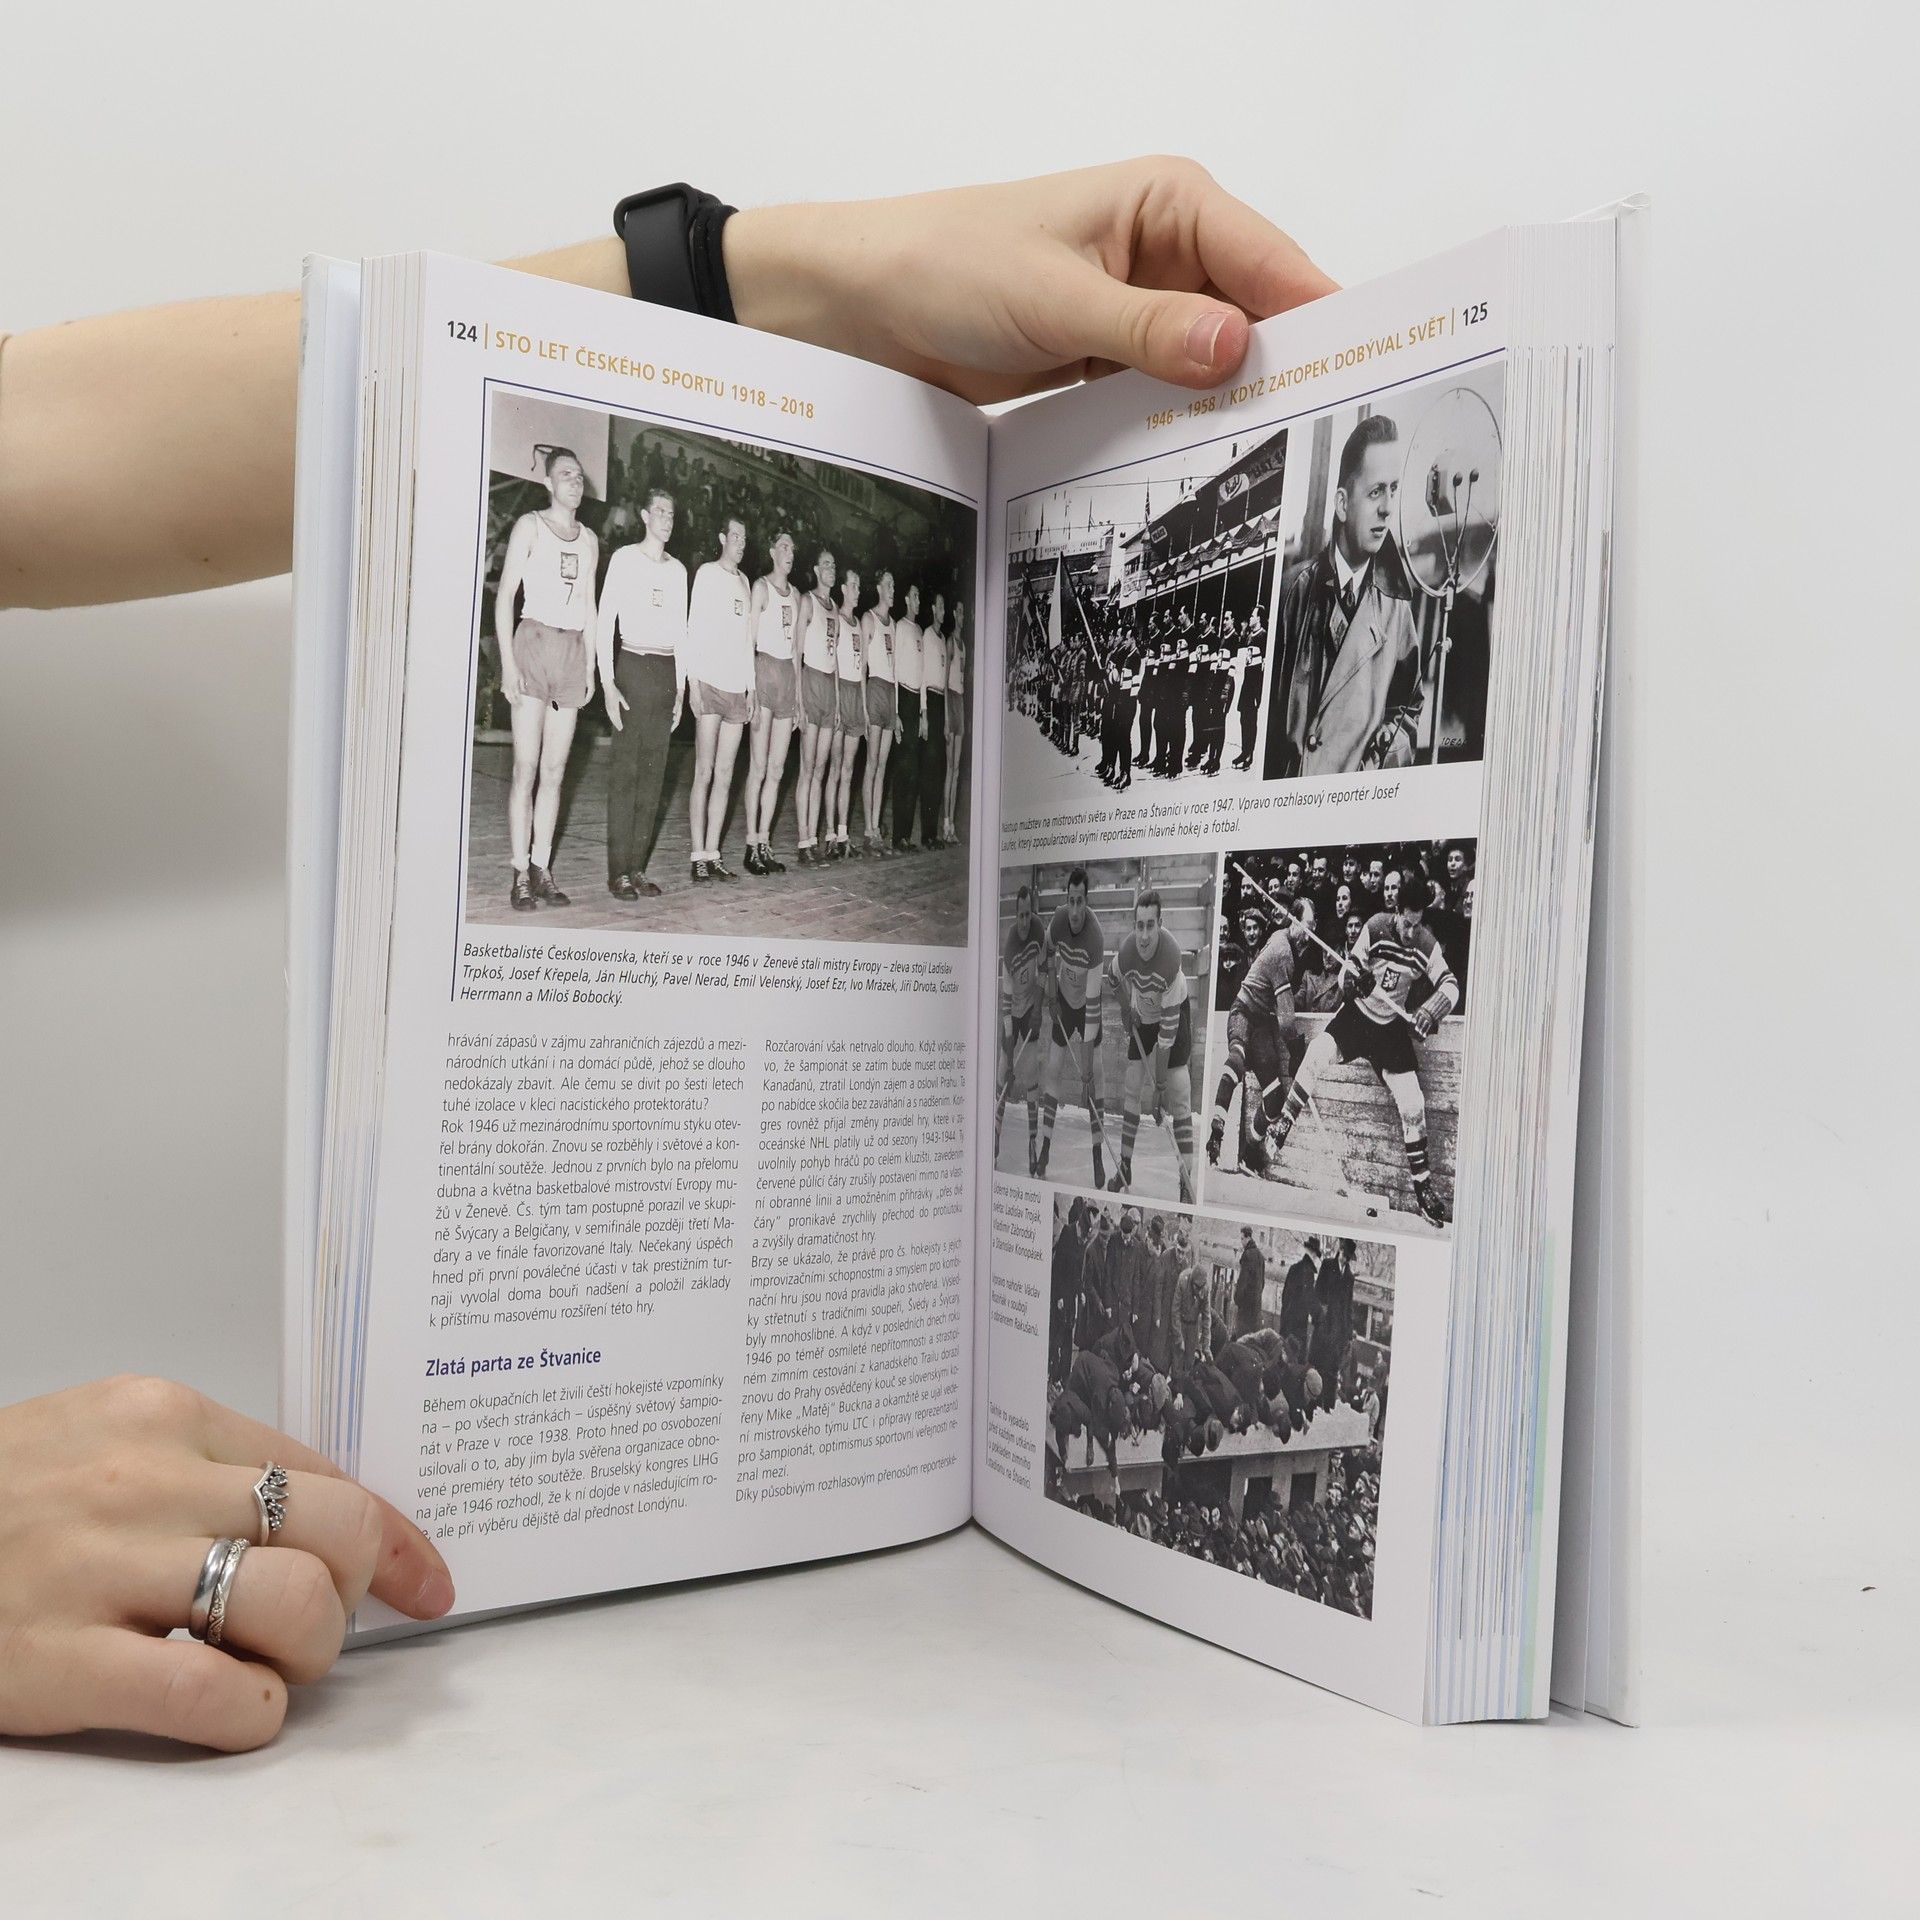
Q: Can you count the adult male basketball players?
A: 10